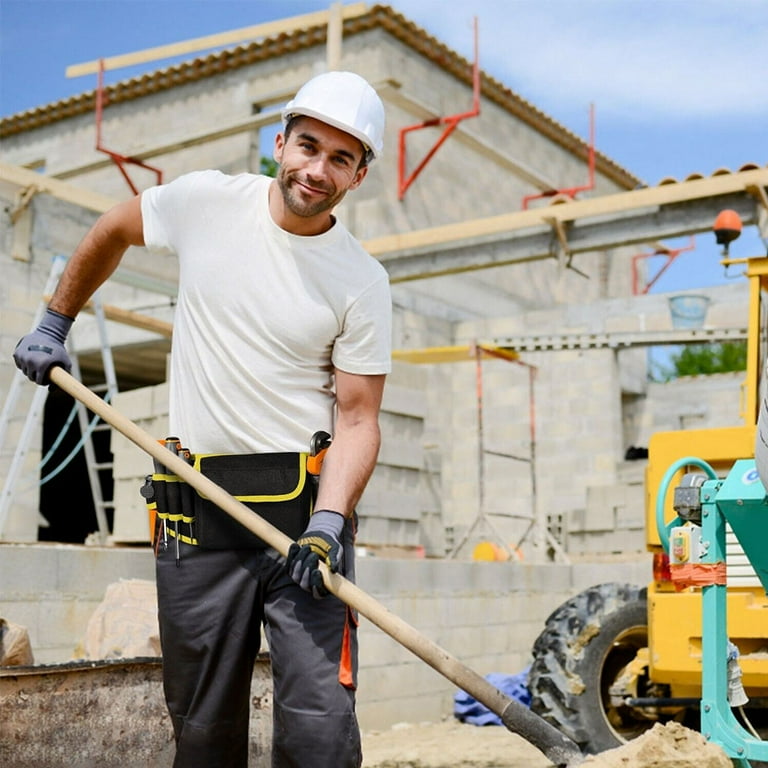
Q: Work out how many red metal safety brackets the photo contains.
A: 4